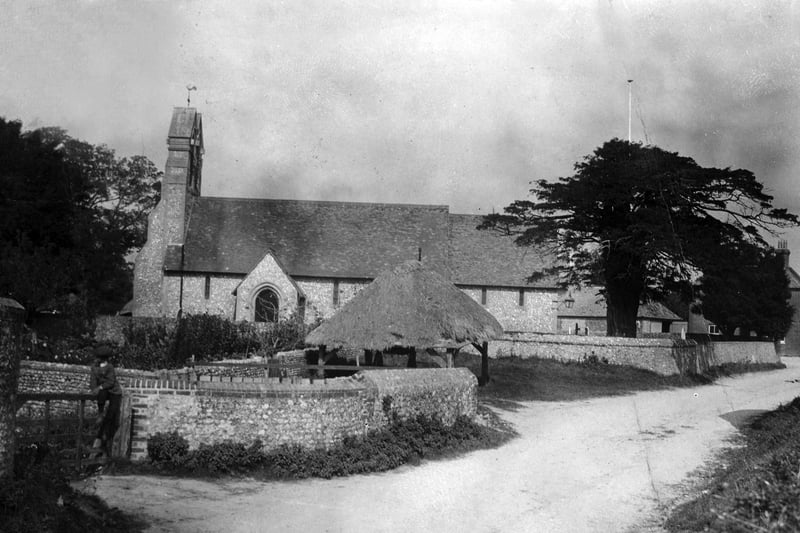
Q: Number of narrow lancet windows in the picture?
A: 4